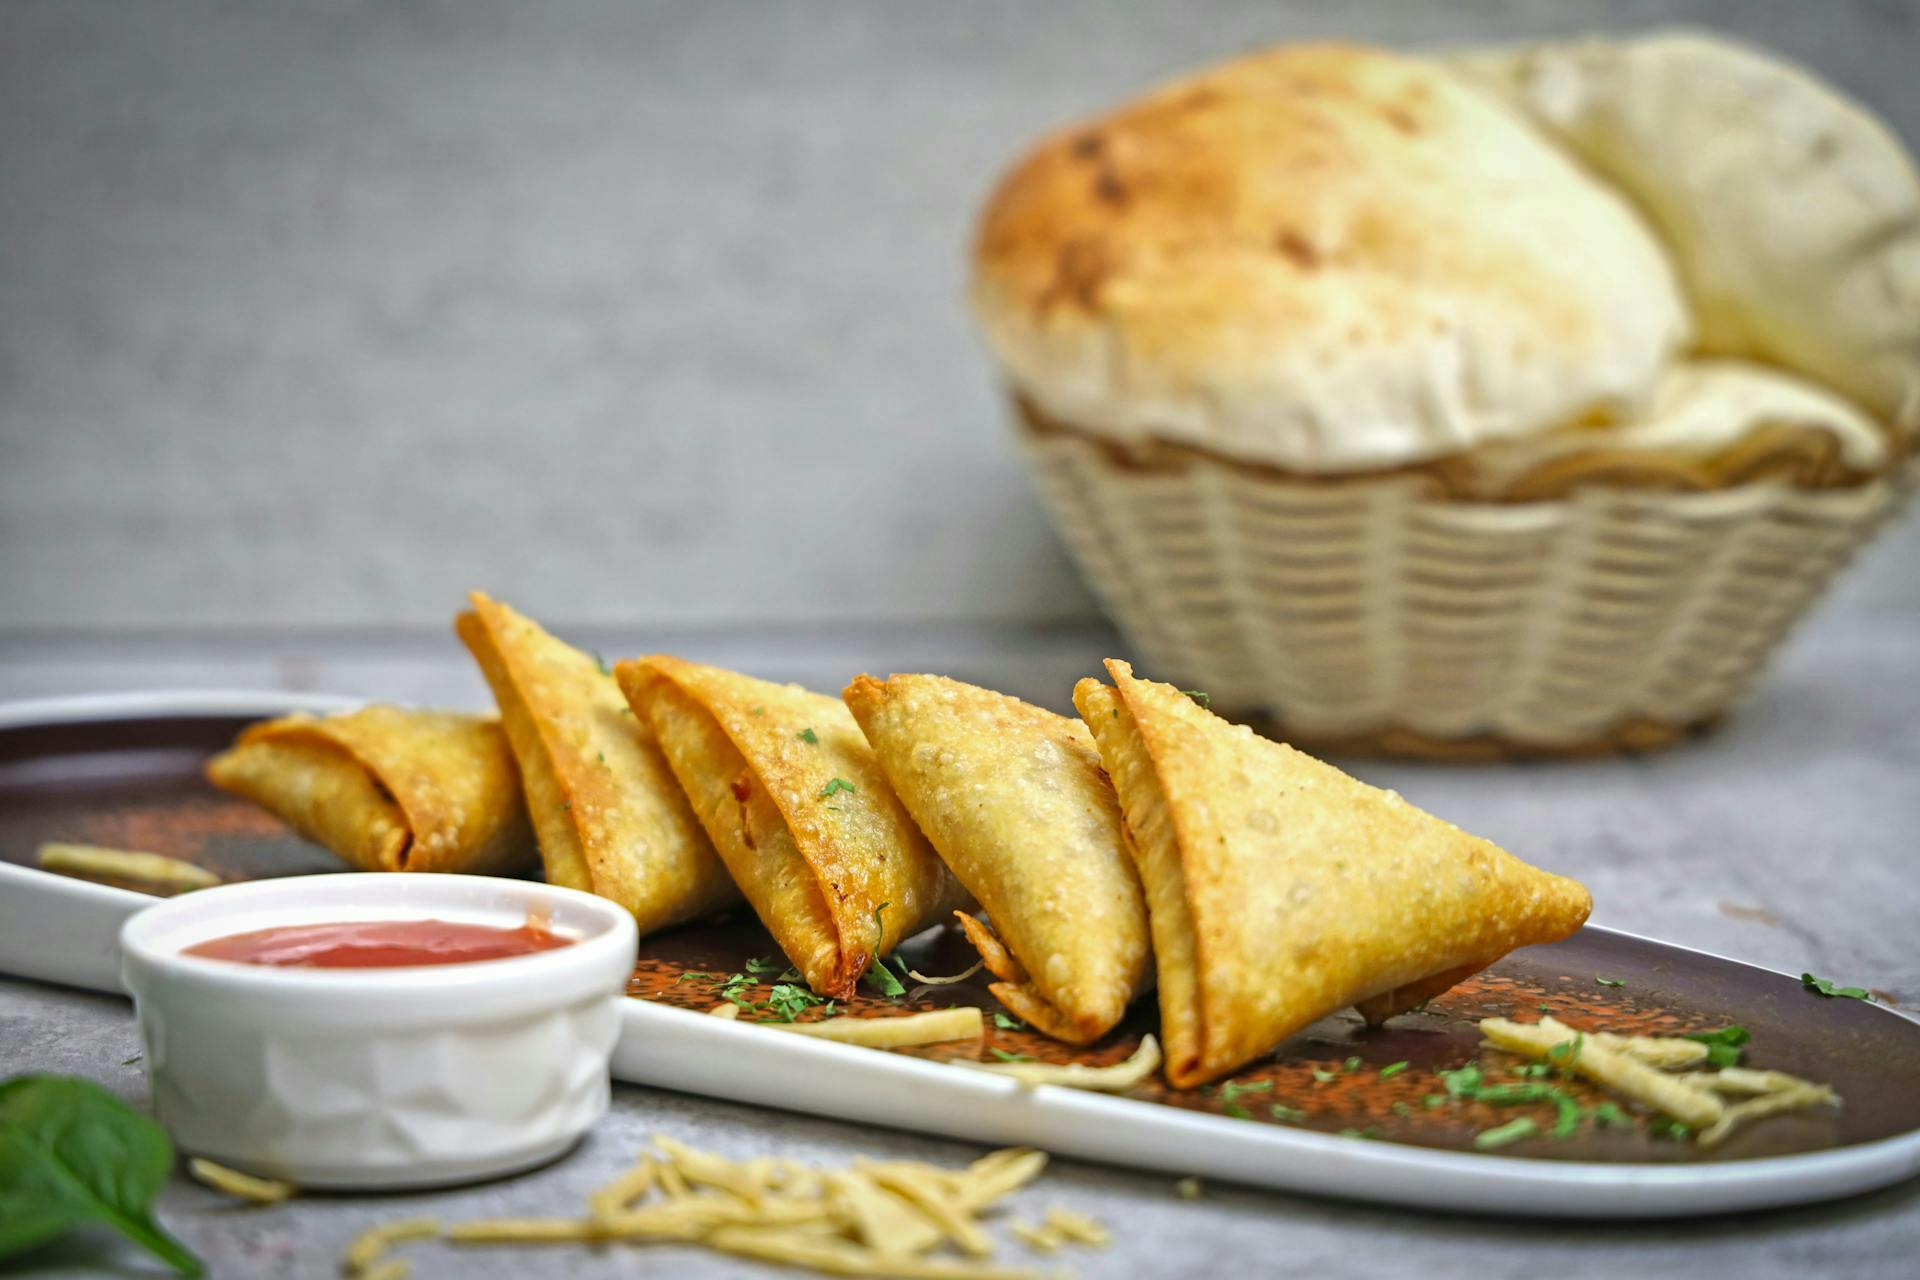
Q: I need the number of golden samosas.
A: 5